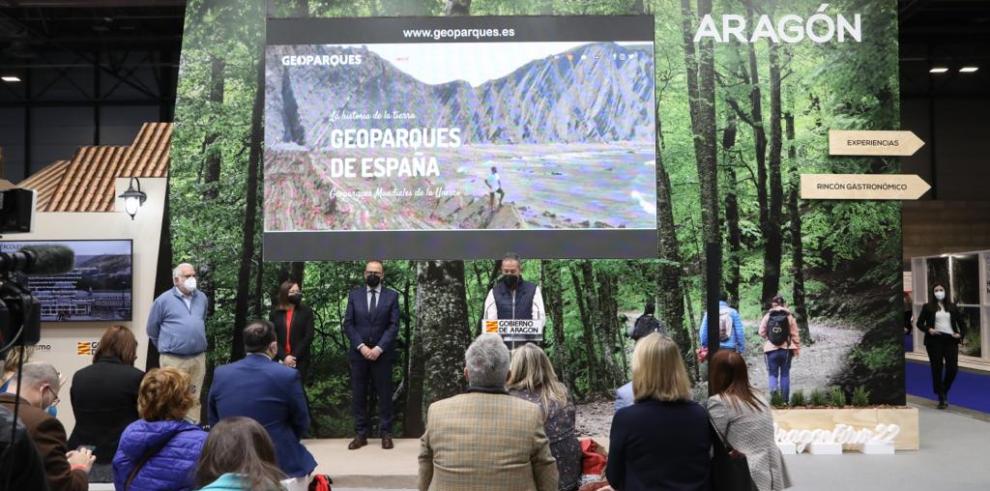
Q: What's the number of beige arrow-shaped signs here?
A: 2